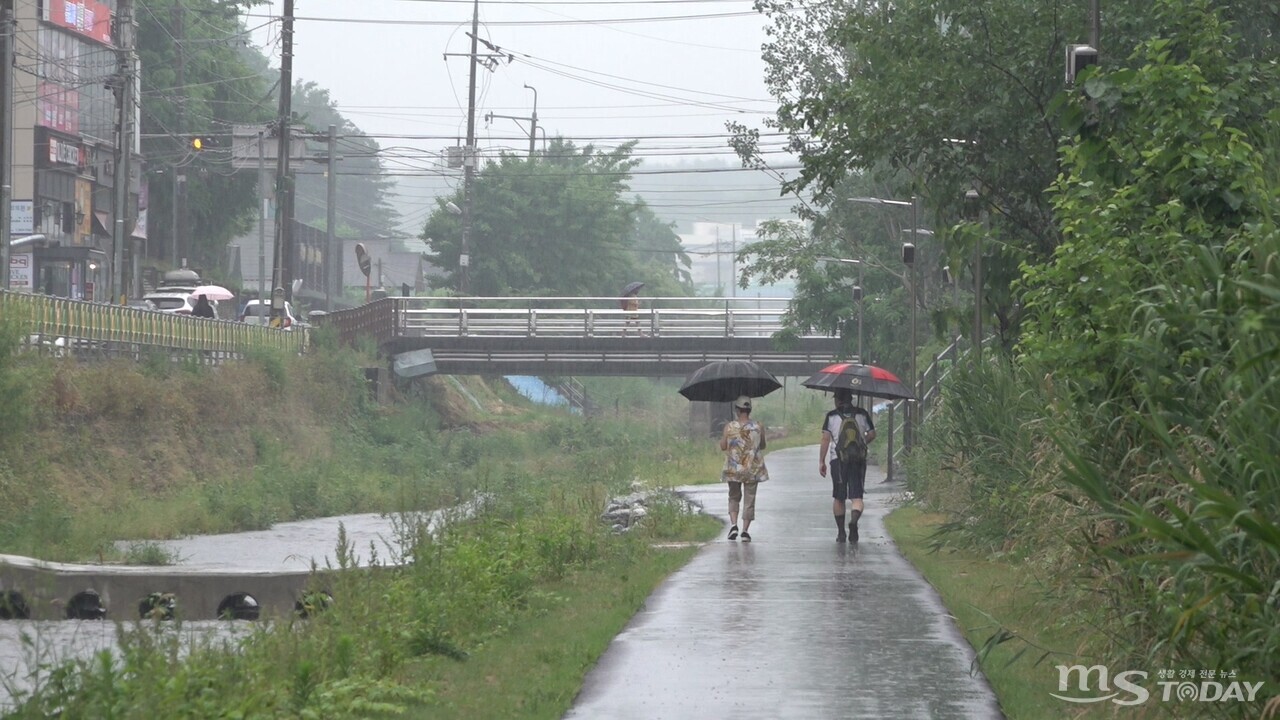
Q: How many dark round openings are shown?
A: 5